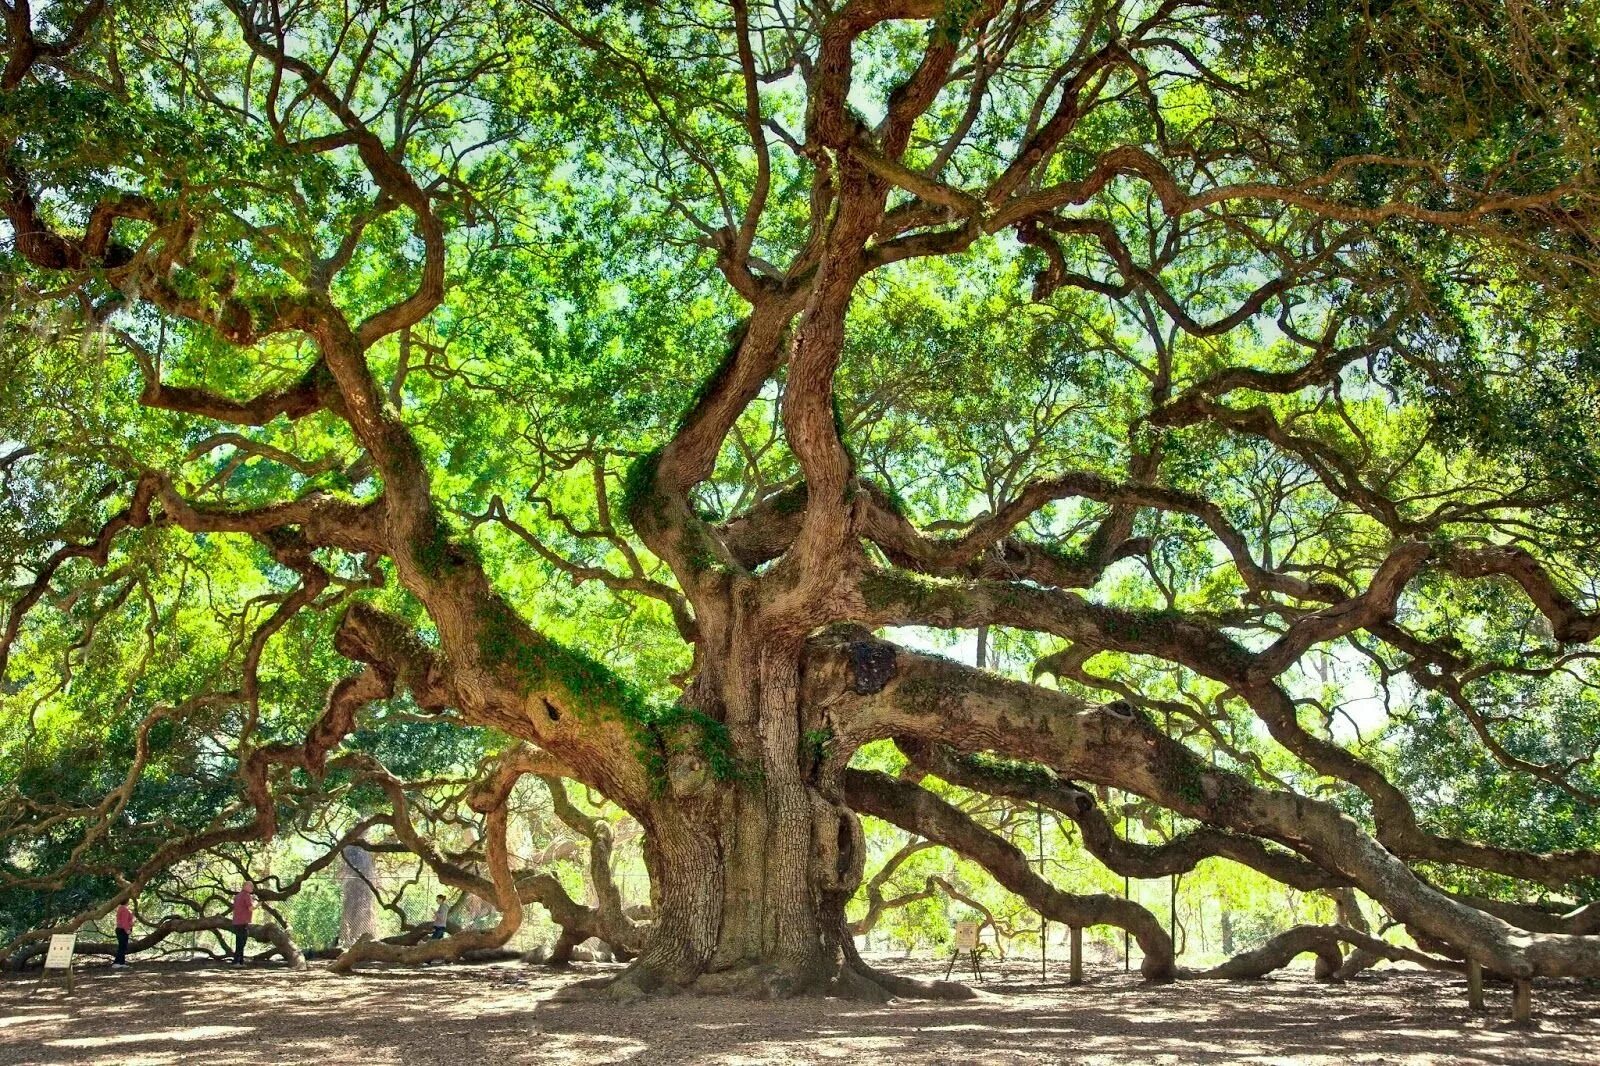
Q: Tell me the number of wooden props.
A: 3